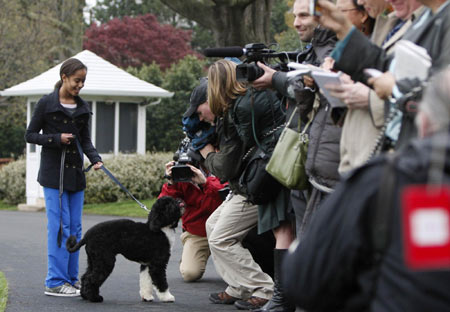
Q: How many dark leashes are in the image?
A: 1